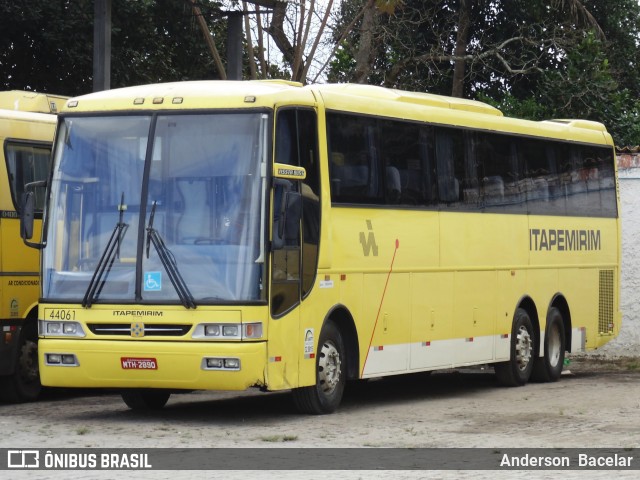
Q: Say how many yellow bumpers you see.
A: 1